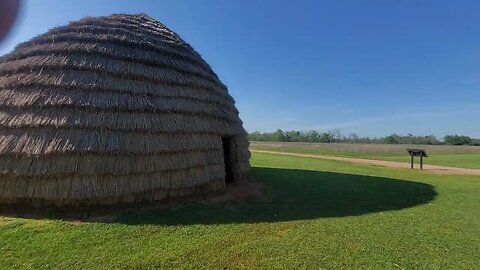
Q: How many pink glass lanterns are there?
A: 0